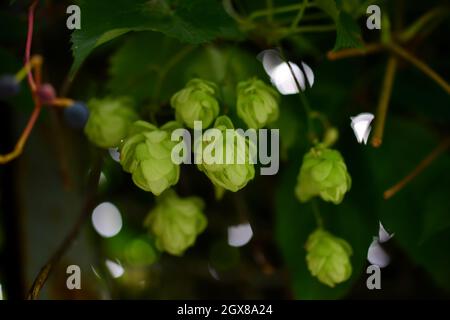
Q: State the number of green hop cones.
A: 8